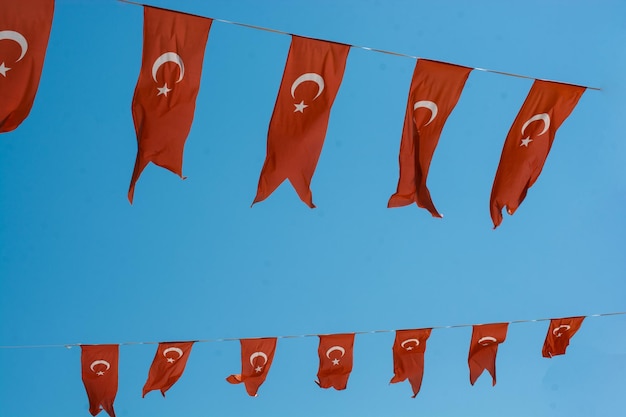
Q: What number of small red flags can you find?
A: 7